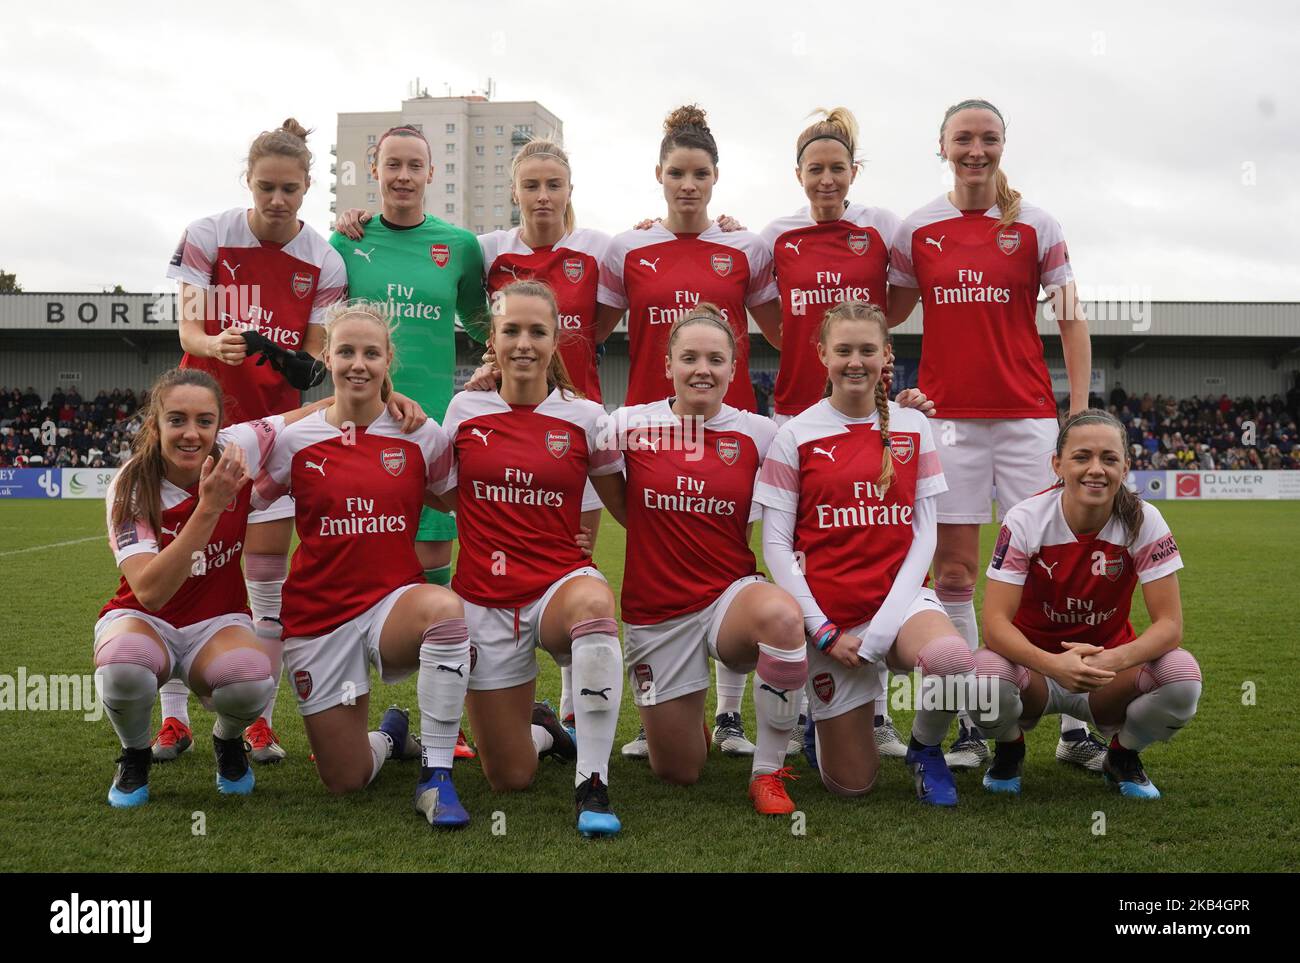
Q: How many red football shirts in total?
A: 11